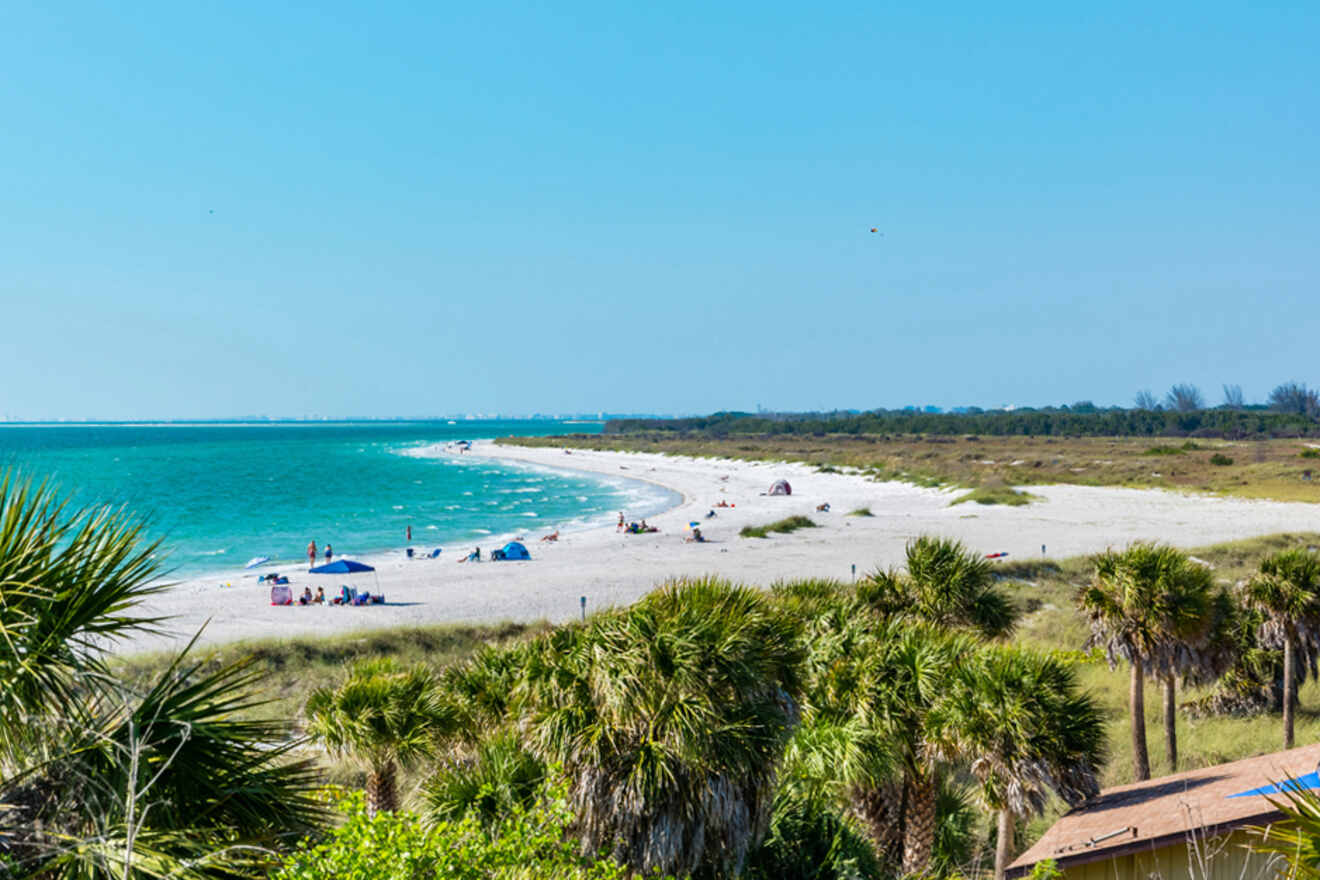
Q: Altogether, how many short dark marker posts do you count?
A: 3